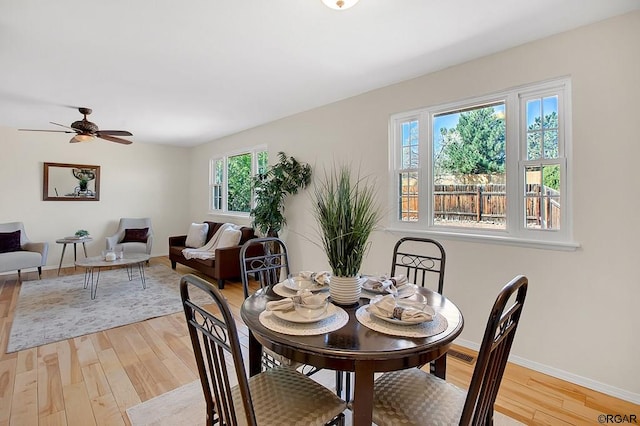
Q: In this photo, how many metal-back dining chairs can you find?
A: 4